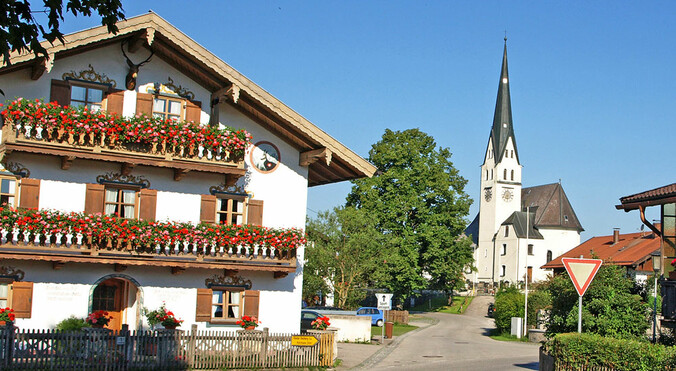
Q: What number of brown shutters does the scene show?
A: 12